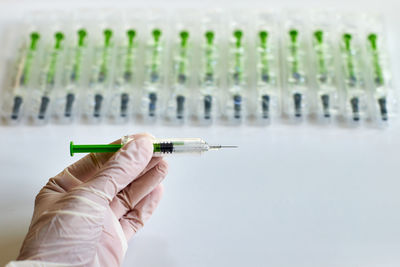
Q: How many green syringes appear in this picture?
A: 15